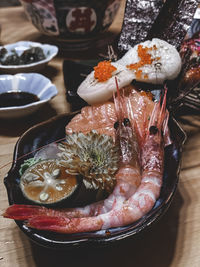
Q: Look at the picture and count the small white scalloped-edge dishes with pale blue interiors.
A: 2